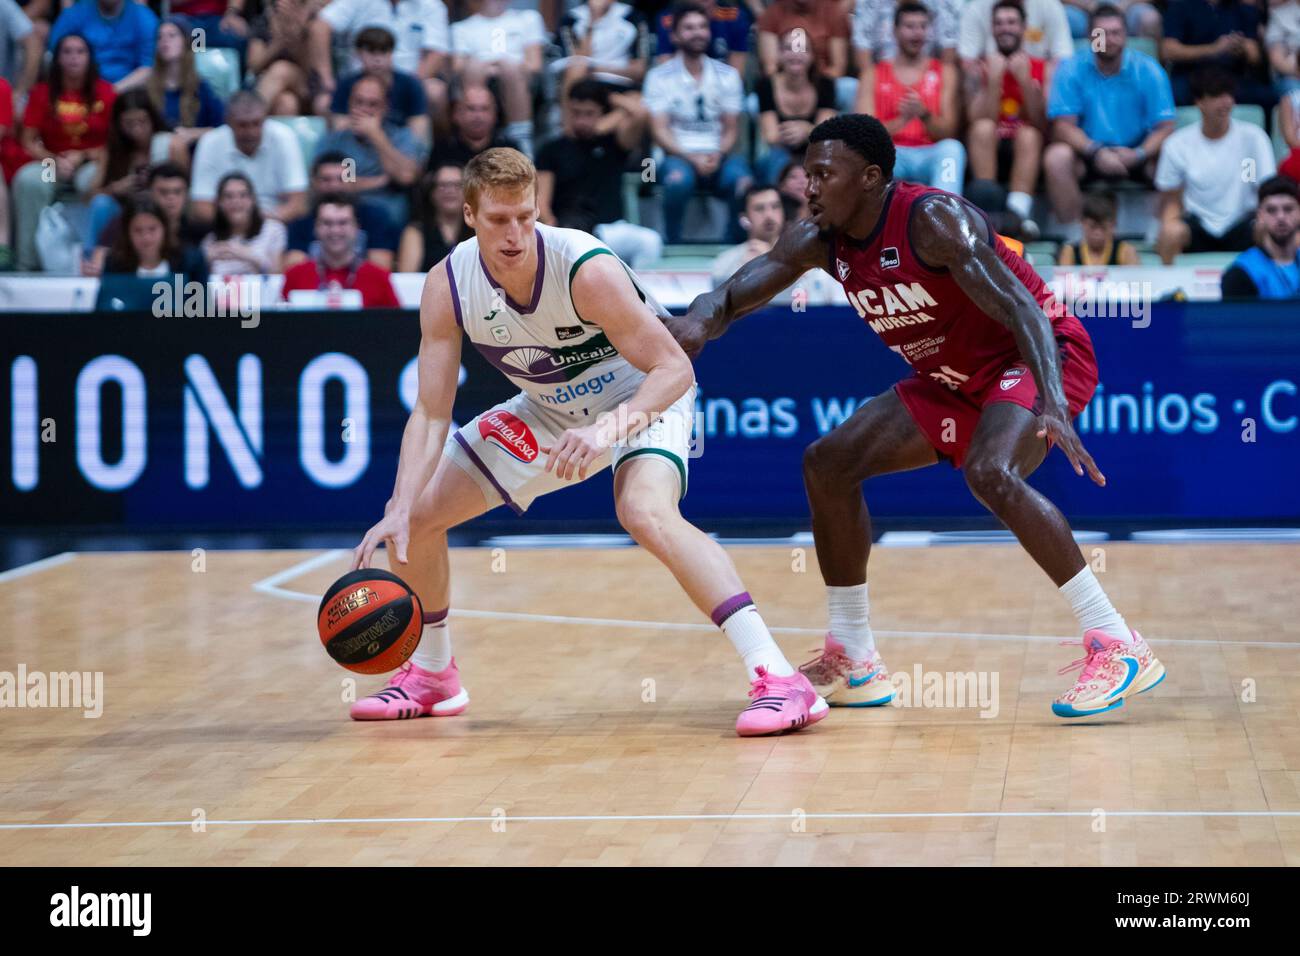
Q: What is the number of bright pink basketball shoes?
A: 2